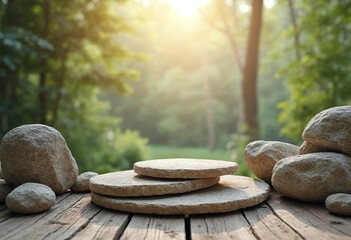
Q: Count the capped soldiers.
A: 0